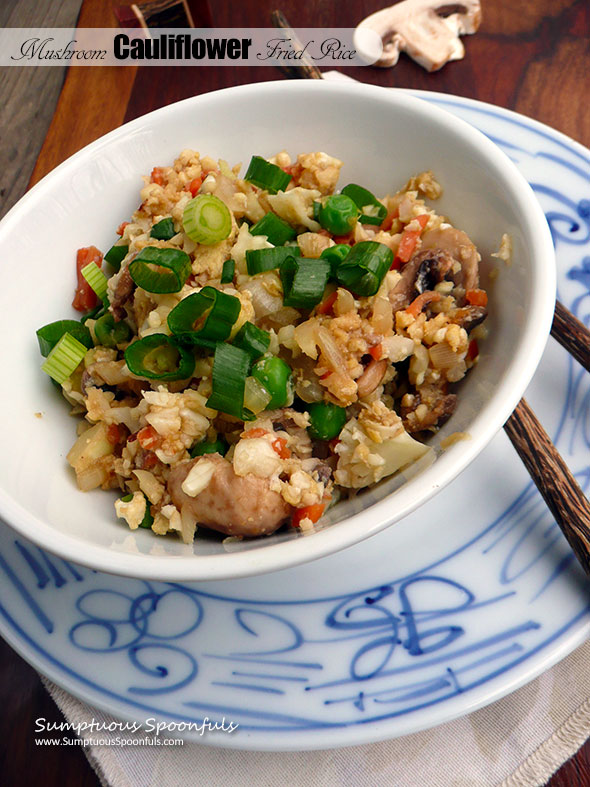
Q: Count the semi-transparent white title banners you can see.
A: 1